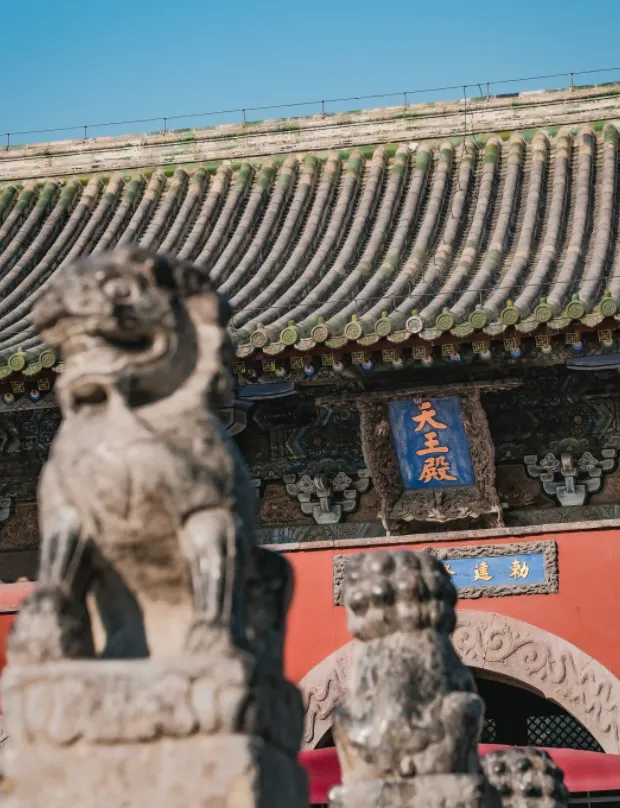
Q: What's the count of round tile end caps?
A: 14